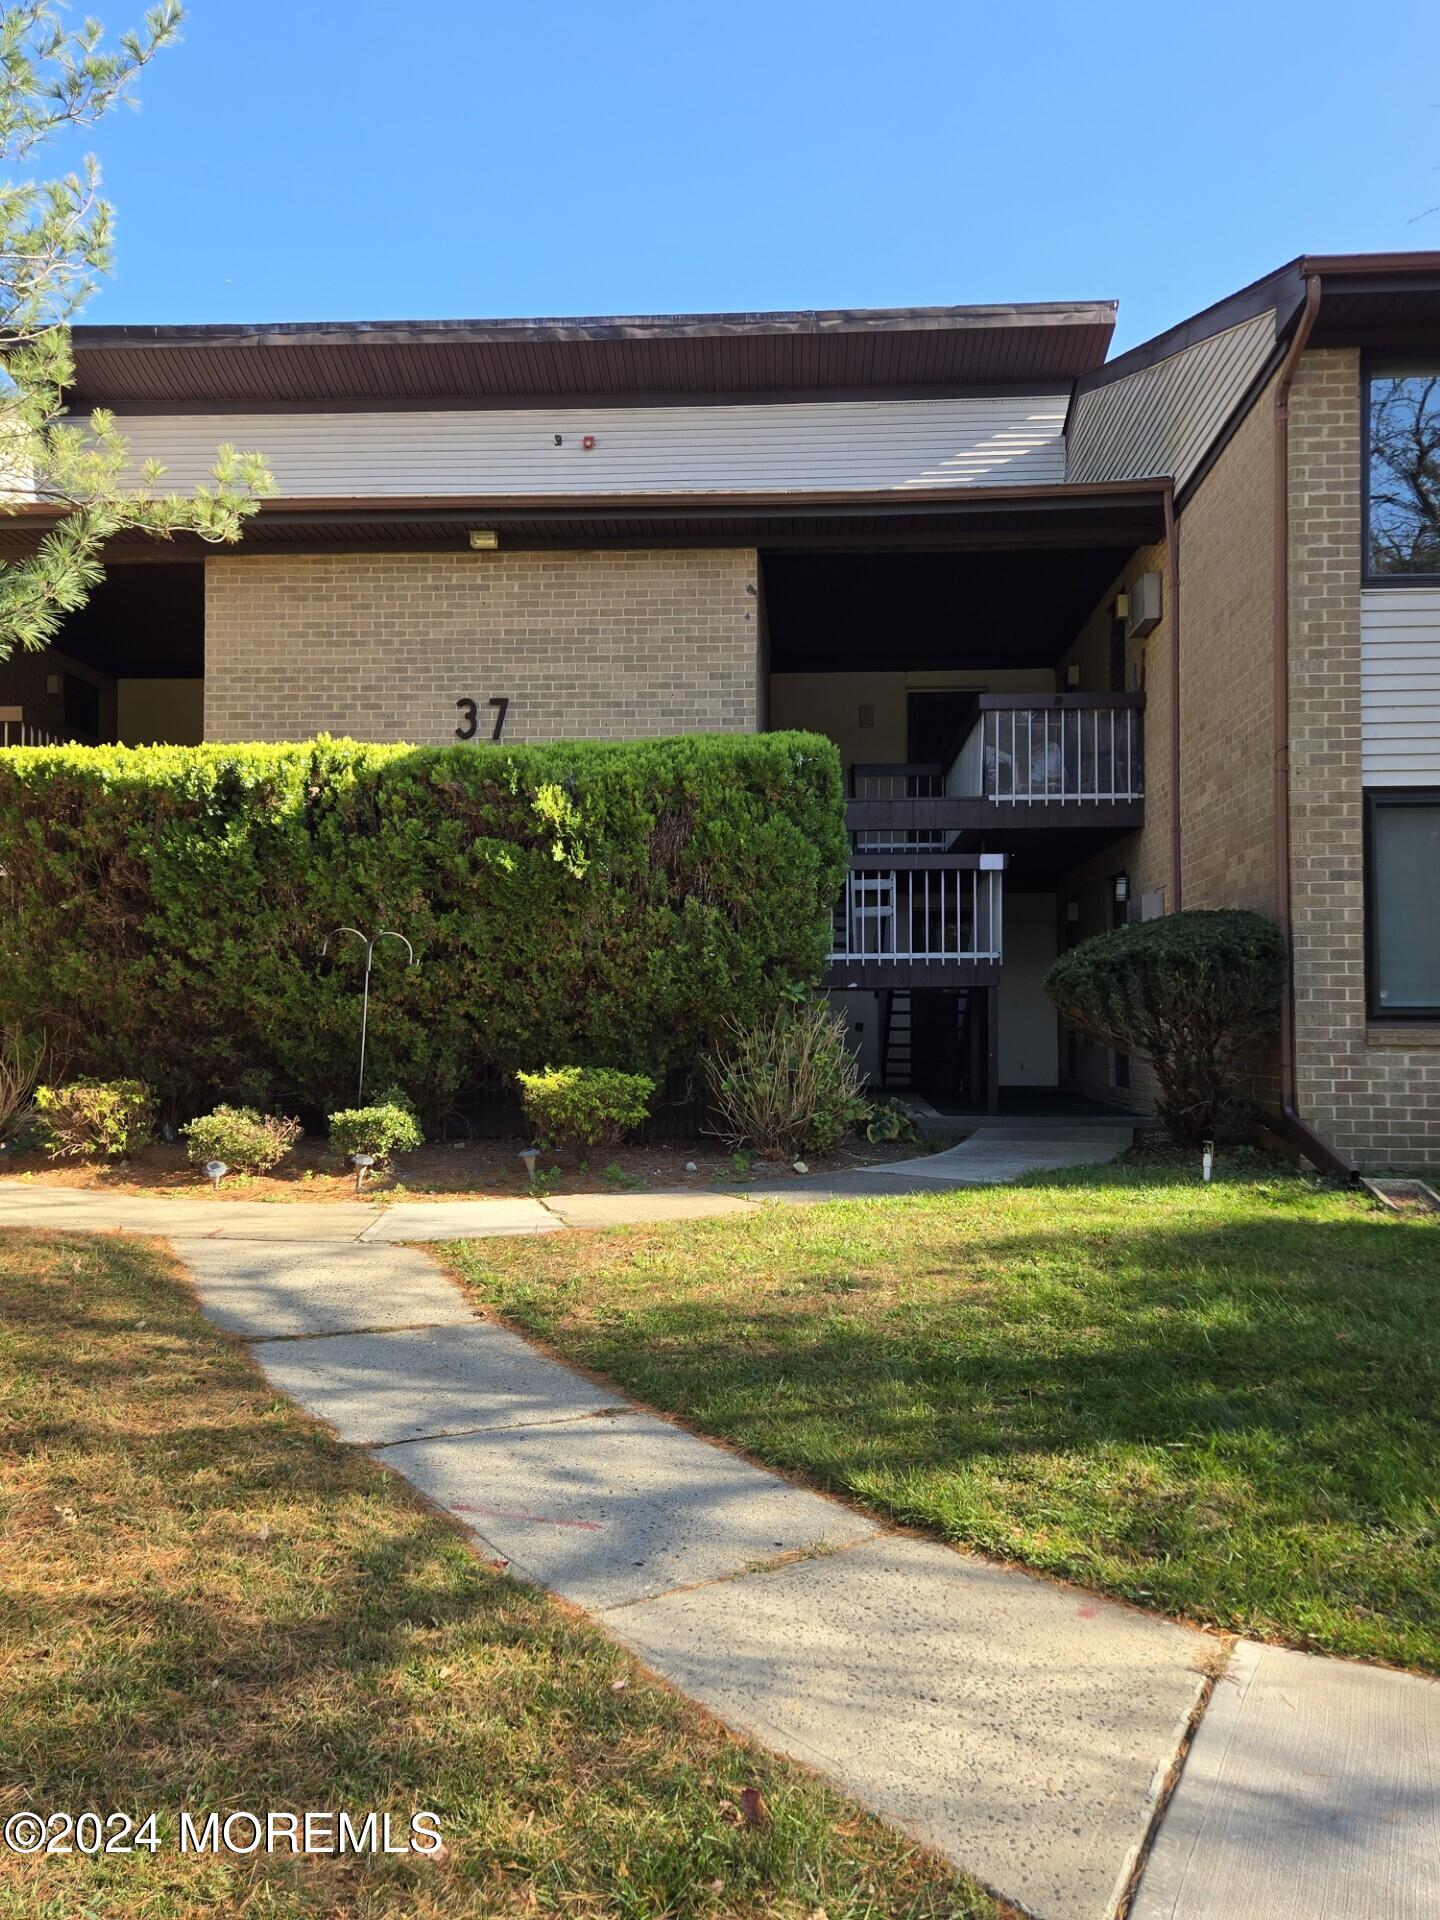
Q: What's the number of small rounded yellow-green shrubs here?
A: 4